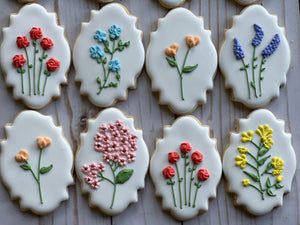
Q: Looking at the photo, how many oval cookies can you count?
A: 8